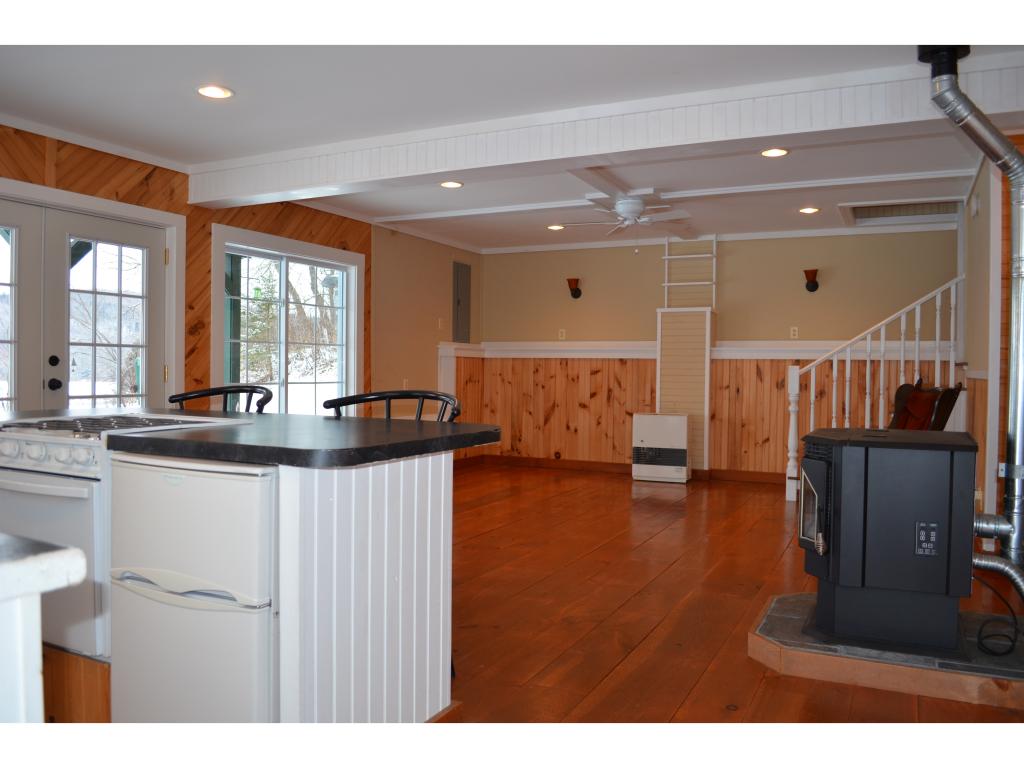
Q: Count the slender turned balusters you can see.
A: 9